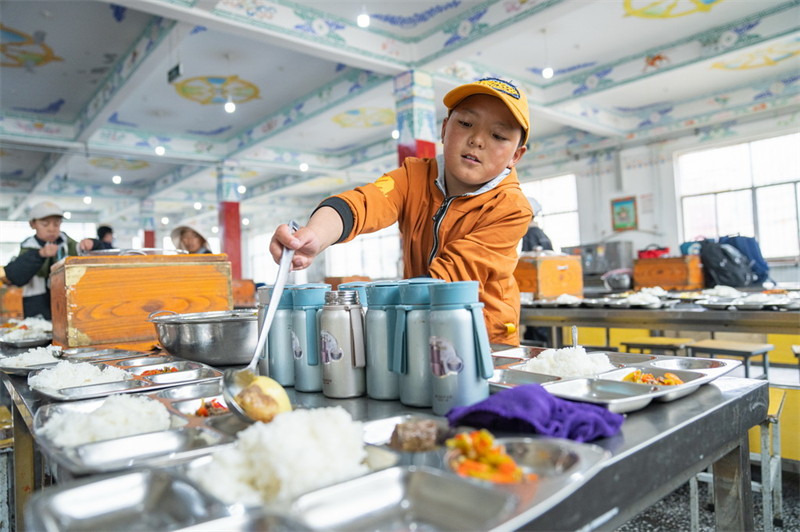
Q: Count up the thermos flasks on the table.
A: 8